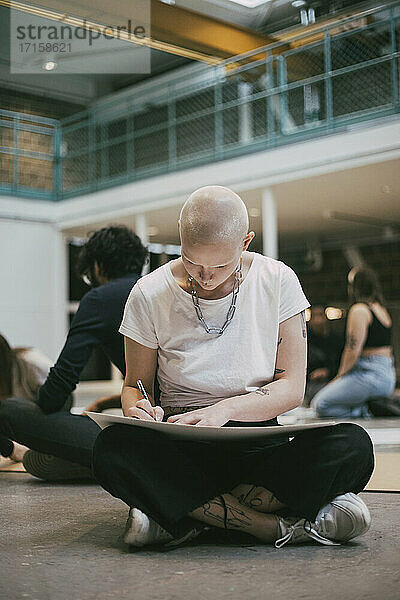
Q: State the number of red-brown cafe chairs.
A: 0